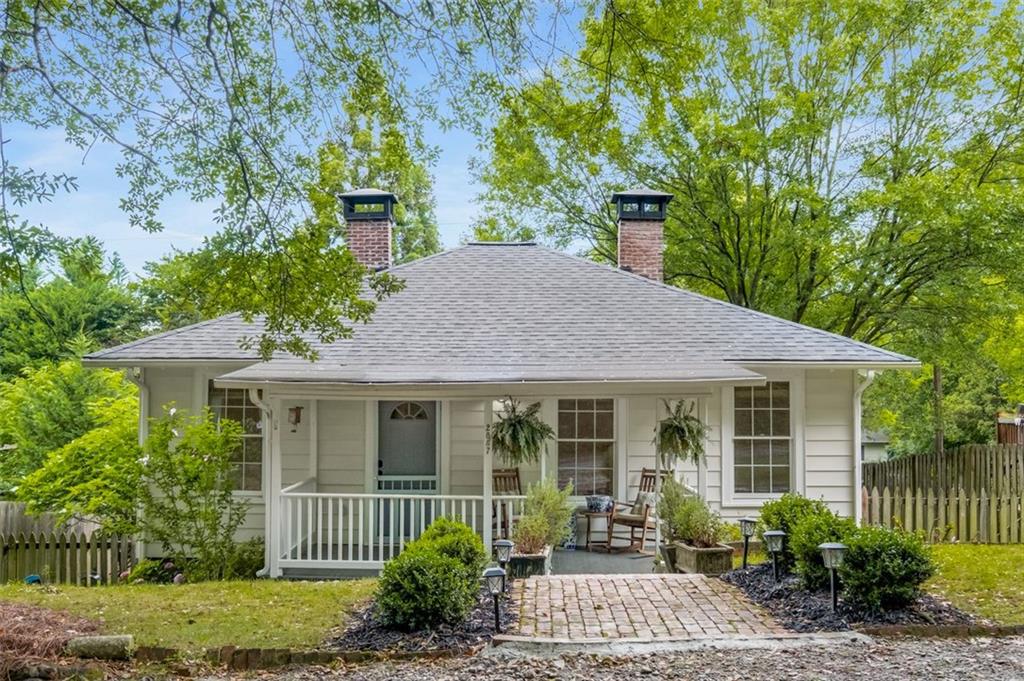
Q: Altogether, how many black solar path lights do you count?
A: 5